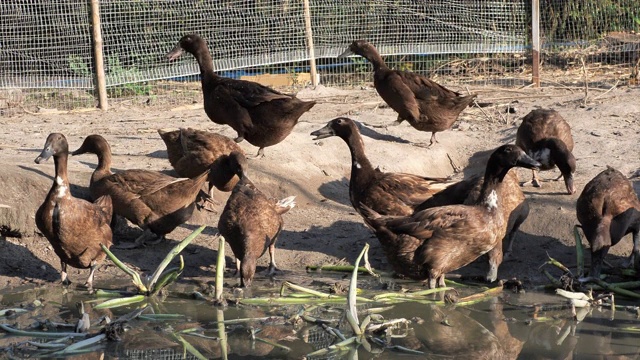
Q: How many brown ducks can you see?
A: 11